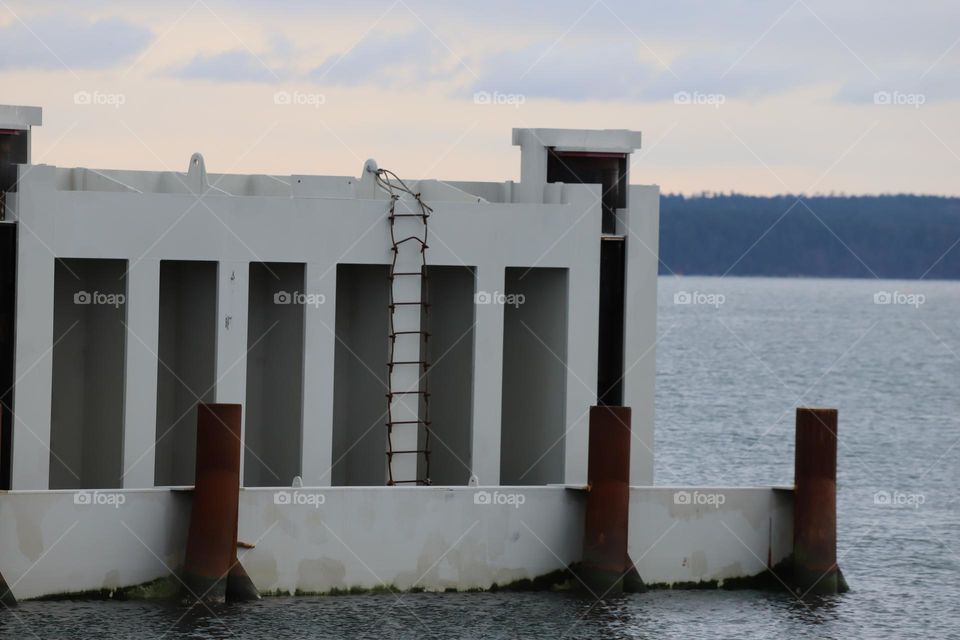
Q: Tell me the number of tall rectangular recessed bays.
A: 6